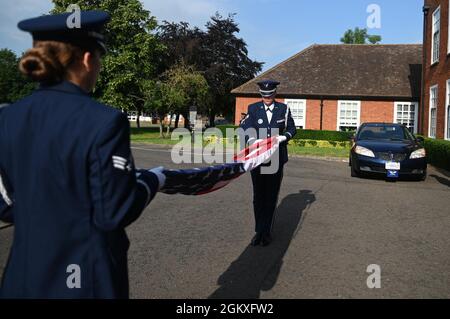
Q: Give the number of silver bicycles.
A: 0